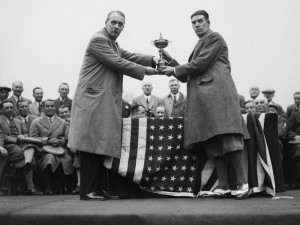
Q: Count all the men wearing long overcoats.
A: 2